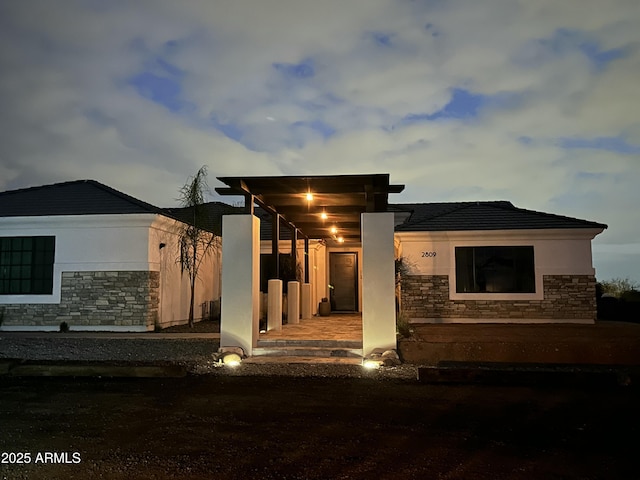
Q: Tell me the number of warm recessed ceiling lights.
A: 4